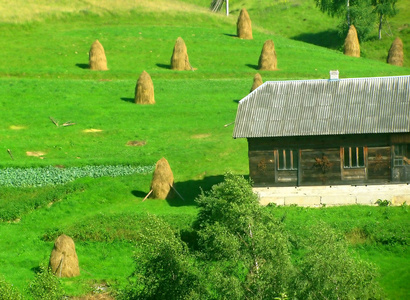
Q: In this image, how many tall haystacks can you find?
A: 10